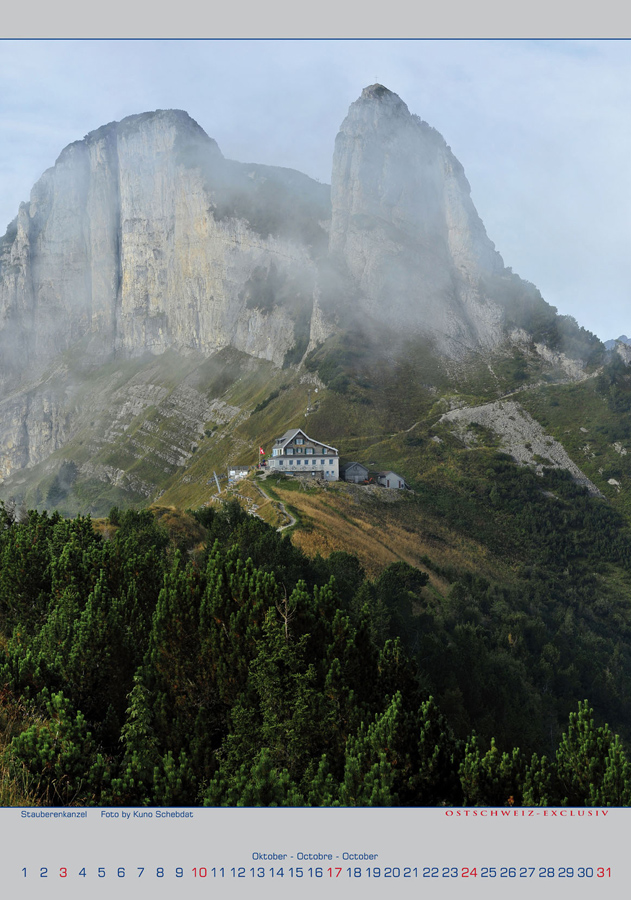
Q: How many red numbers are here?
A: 5